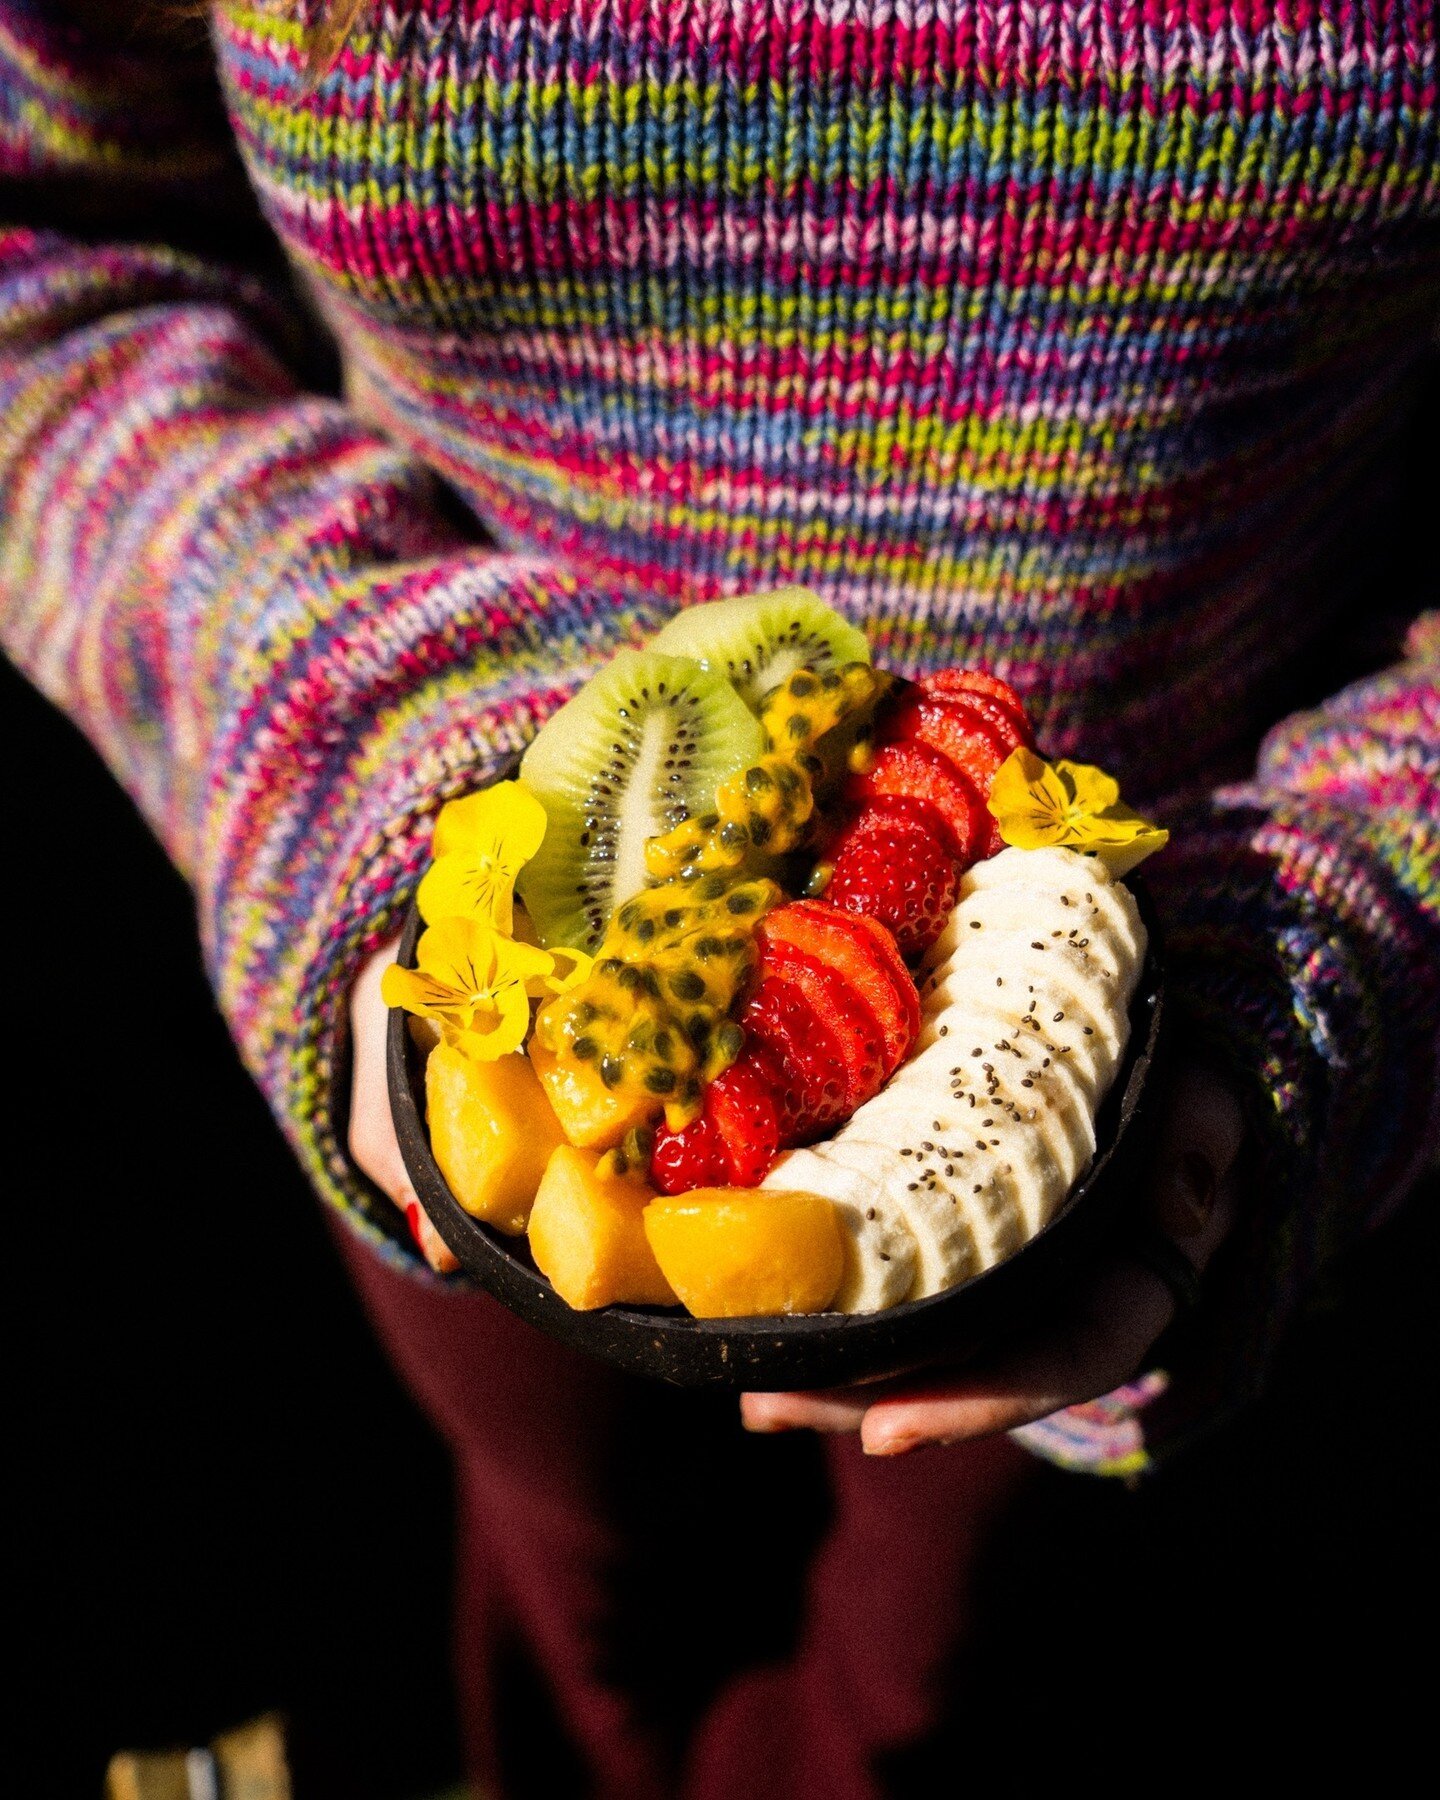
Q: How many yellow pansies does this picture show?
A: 3